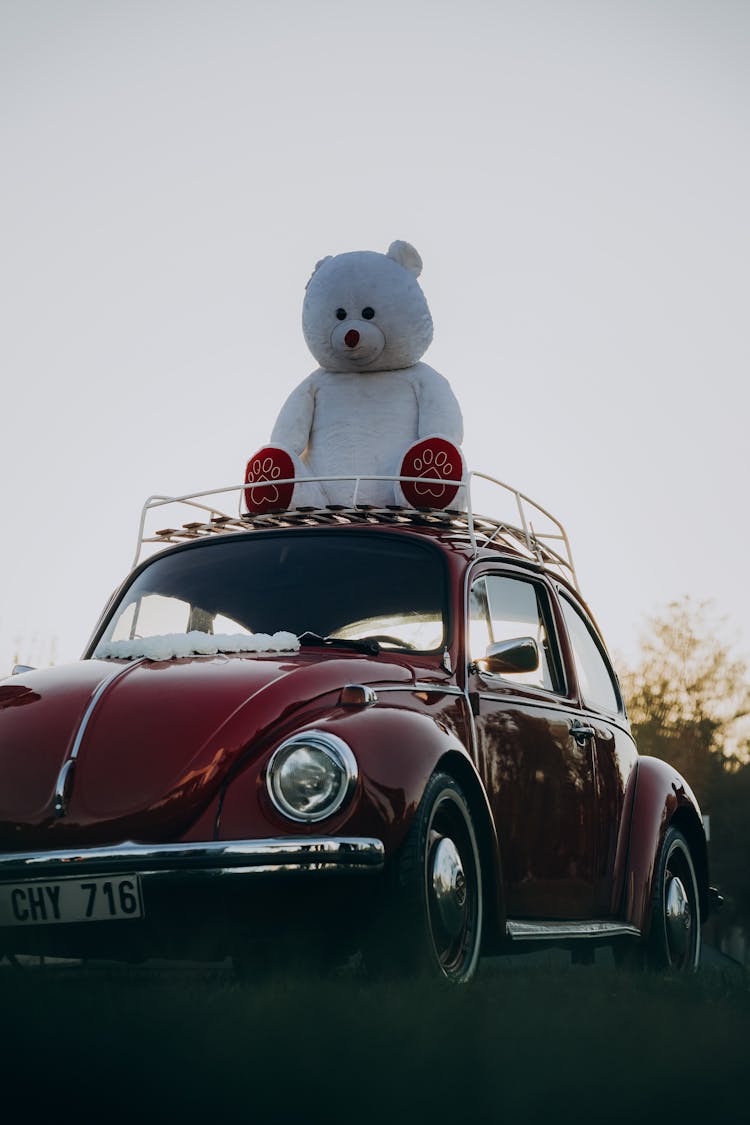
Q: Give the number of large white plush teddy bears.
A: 1